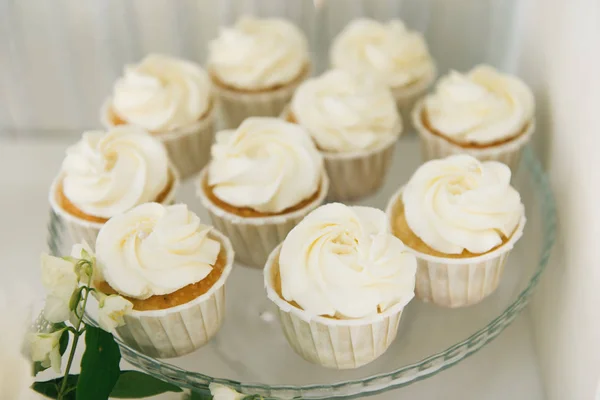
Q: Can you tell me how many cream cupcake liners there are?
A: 10